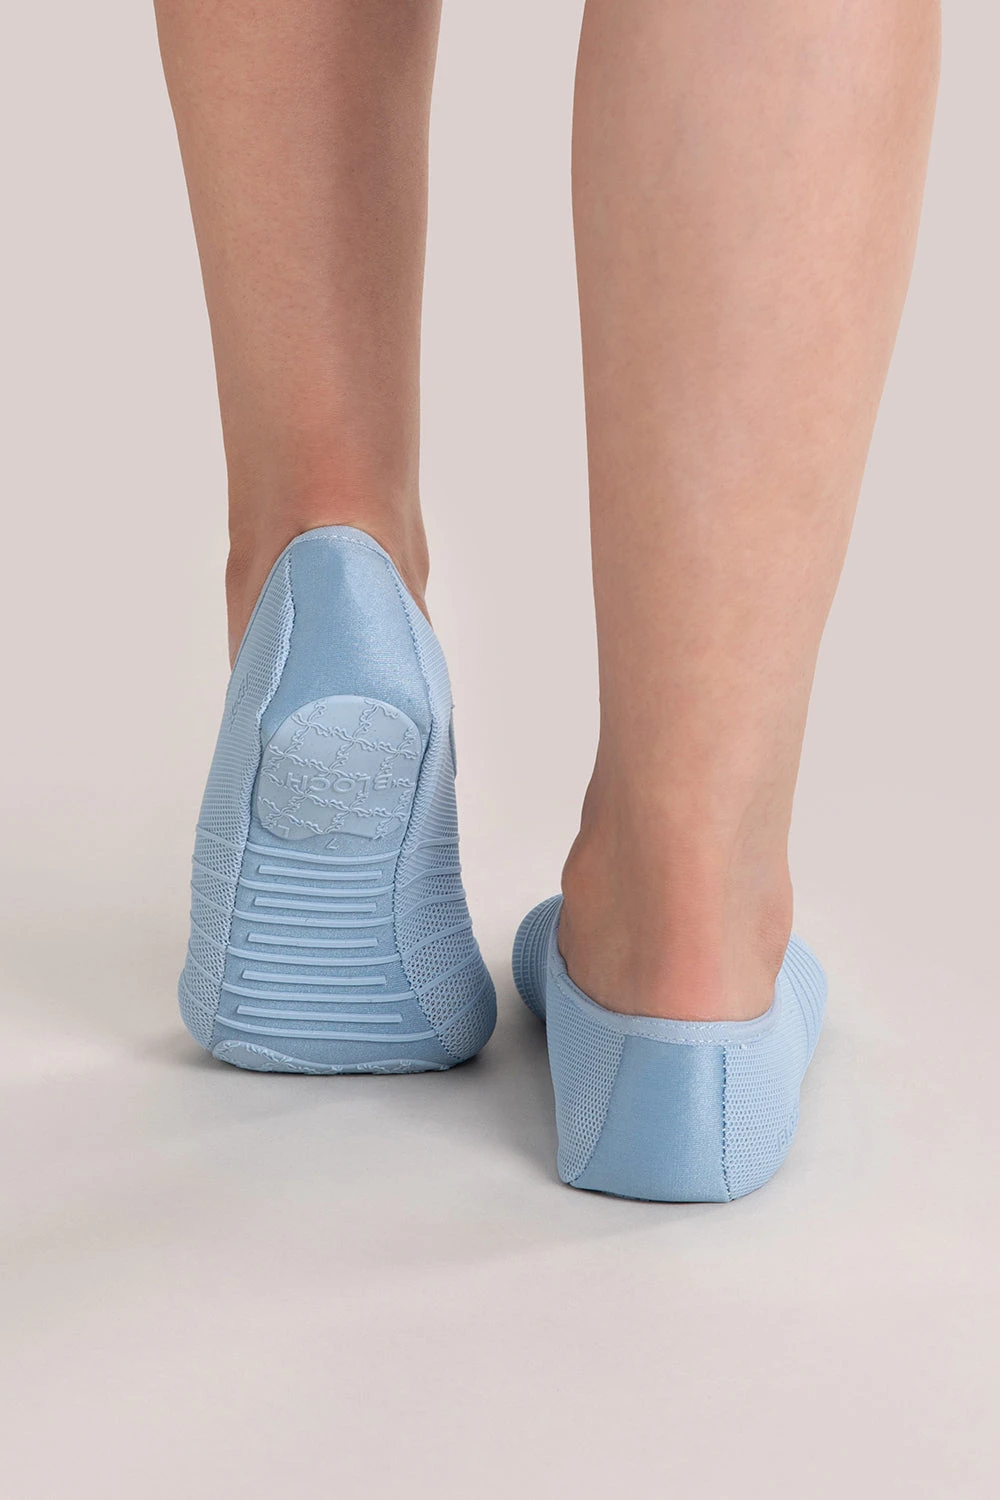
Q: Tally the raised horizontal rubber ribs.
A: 11